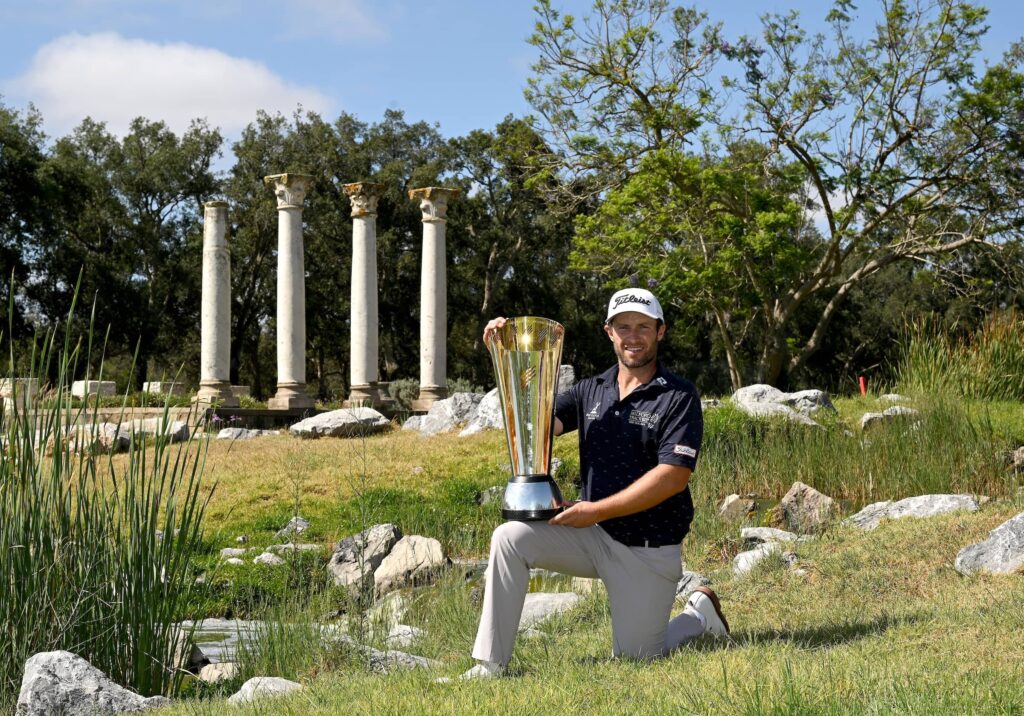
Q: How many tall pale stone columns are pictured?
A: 4